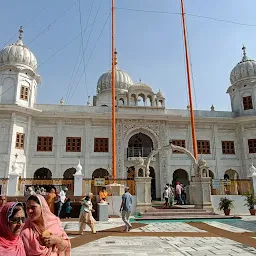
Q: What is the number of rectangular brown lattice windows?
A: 10